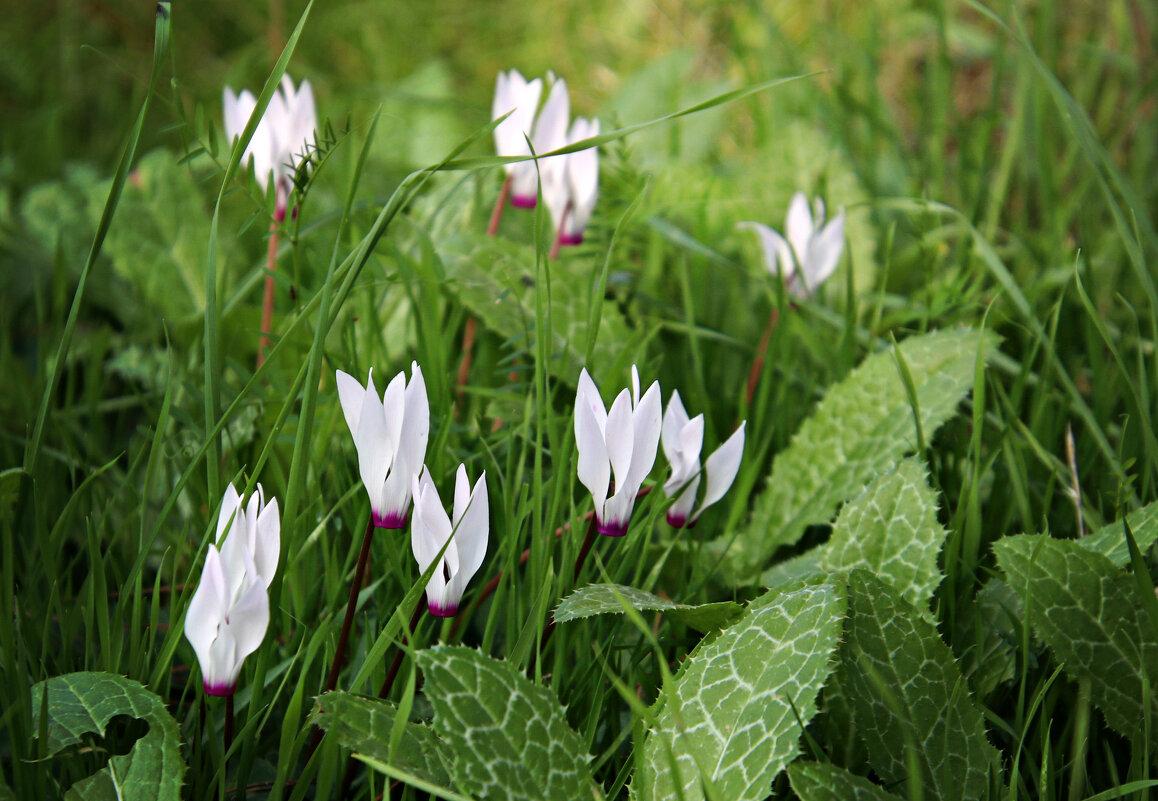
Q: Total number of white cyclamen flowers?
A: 10